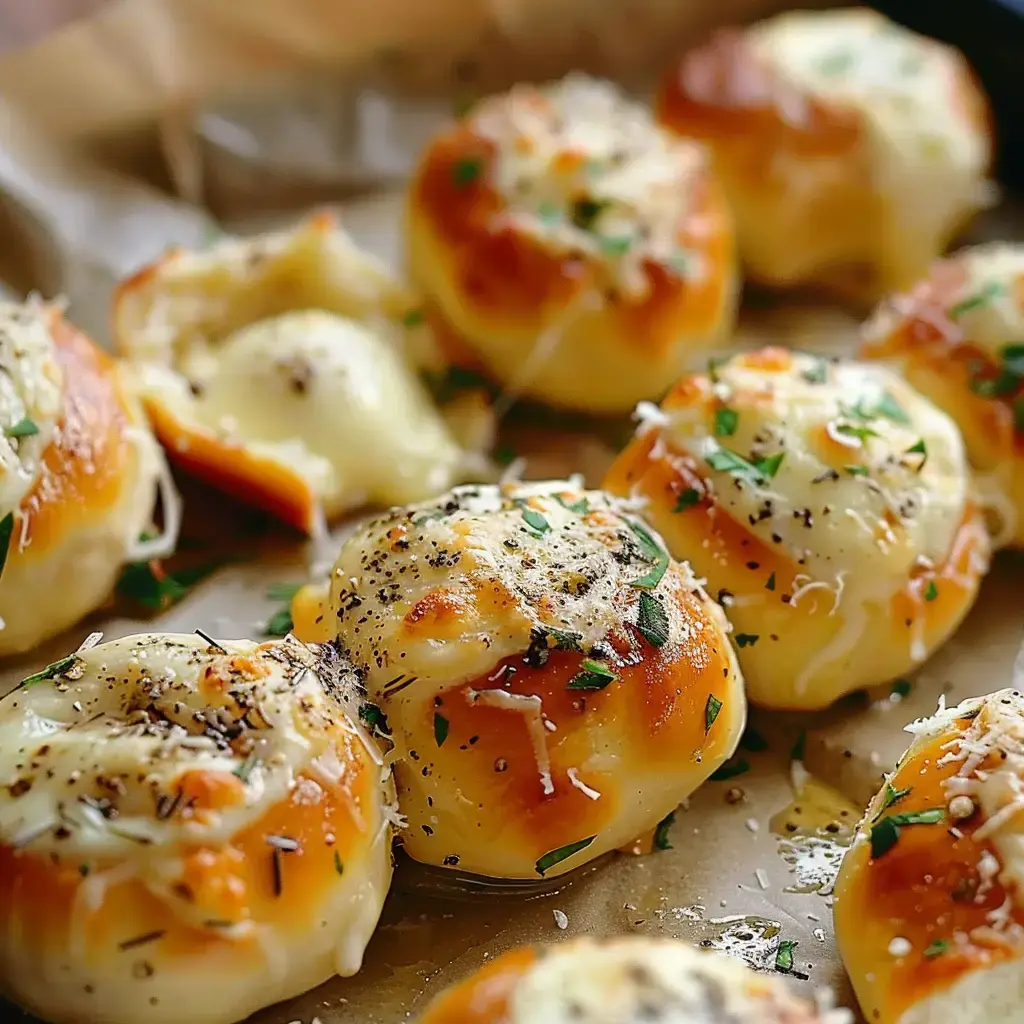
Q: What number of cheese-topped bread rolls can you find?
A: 10